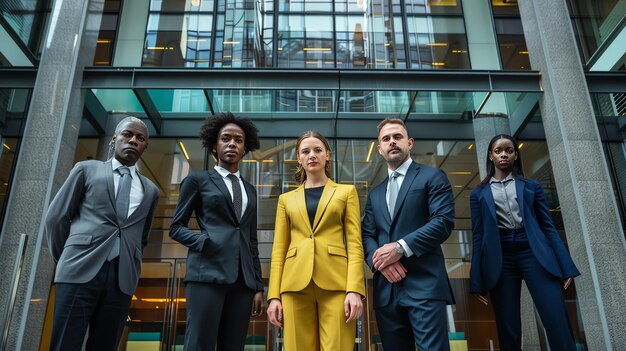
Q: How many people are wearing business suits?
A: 5